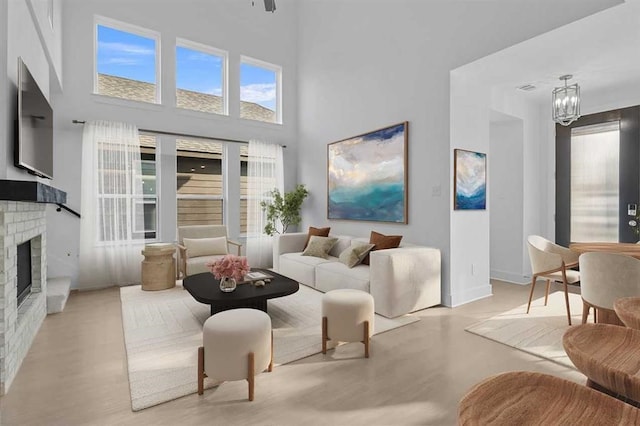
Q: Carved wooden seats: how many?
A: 3